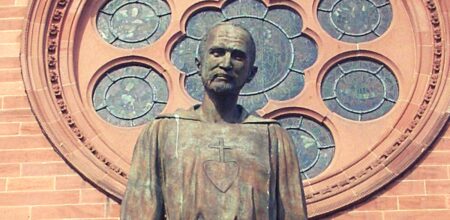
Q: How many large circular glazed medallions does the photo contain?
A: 5